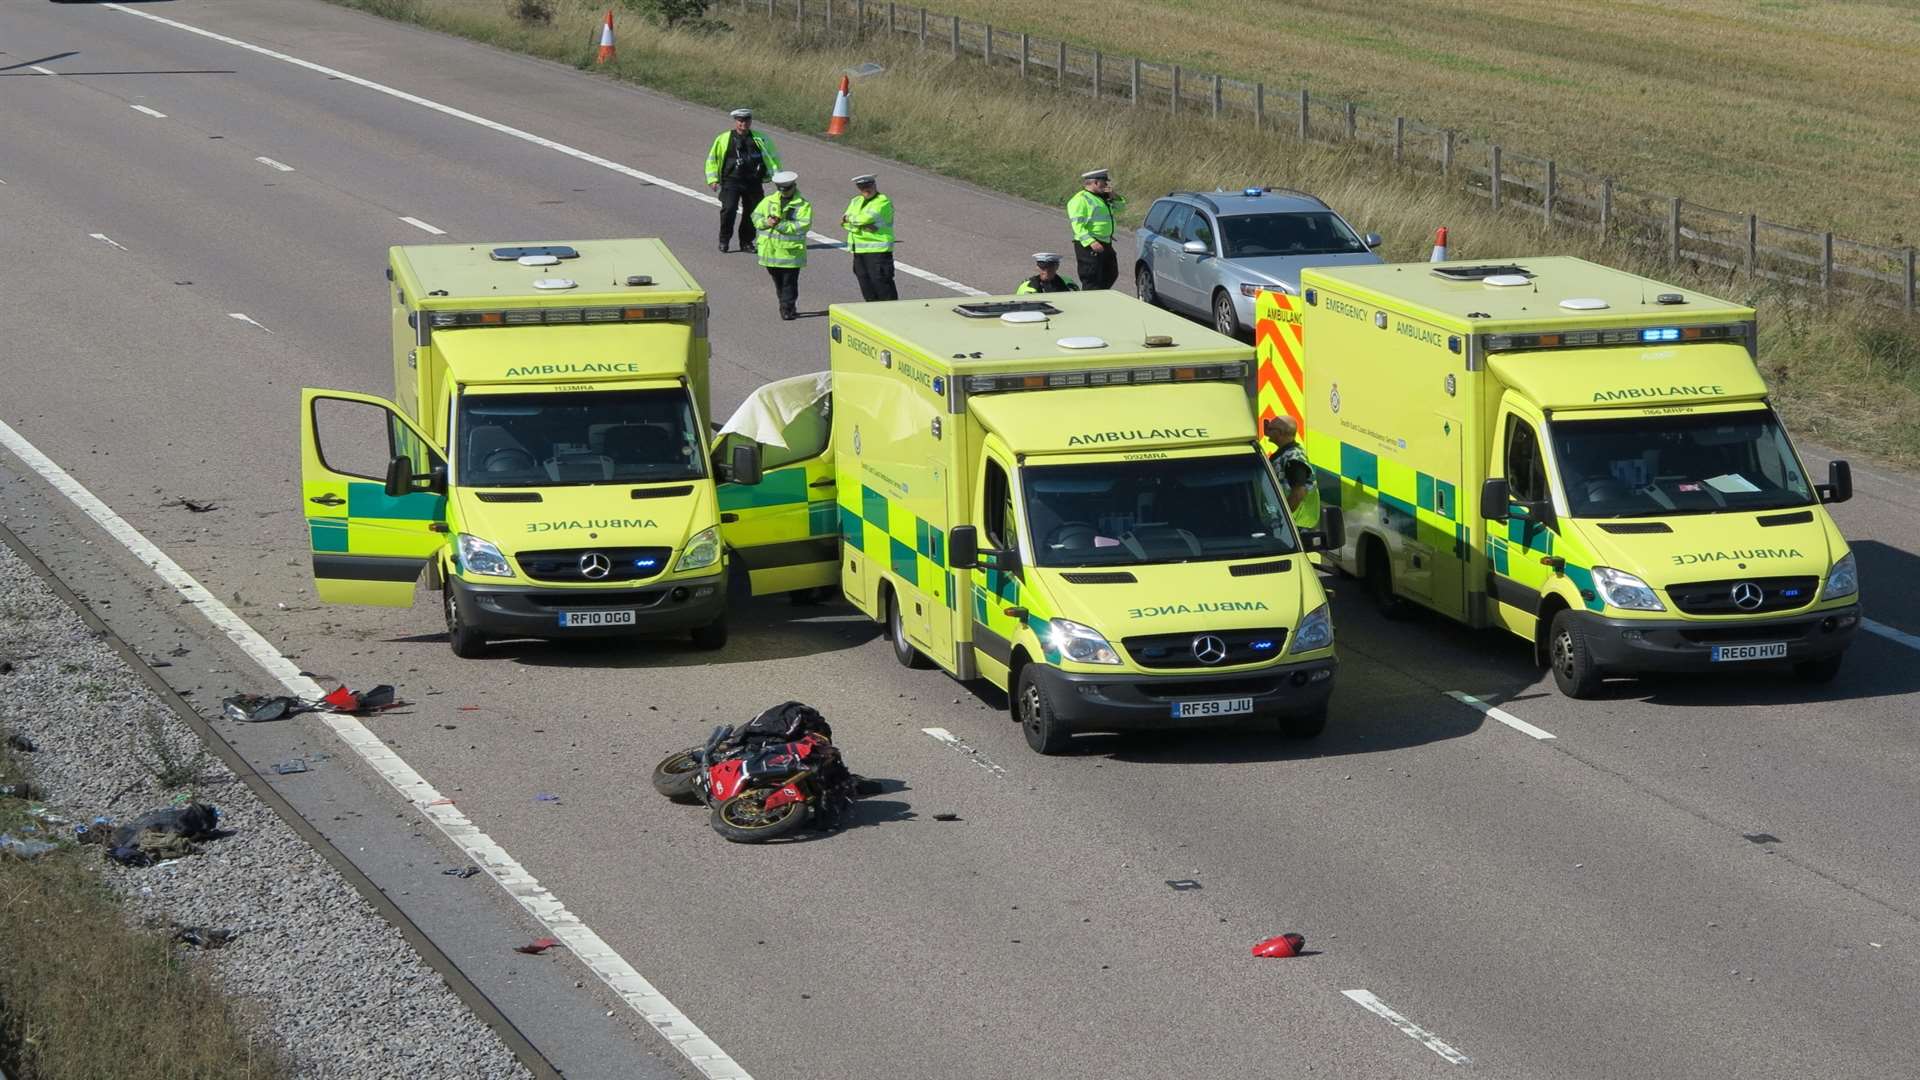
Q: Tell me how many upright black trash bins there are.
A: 0